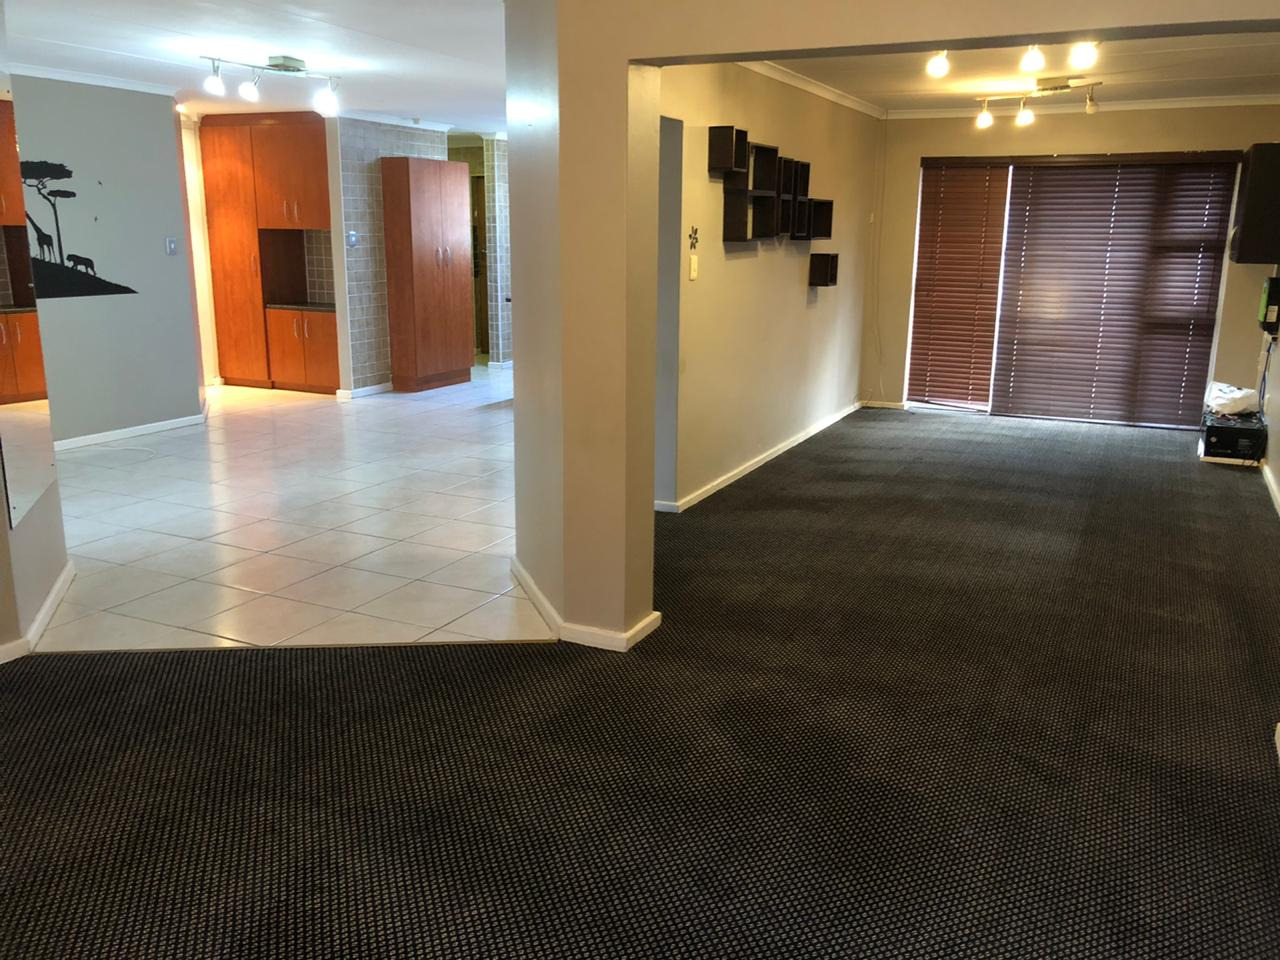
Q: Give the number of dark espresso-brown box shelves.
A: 9